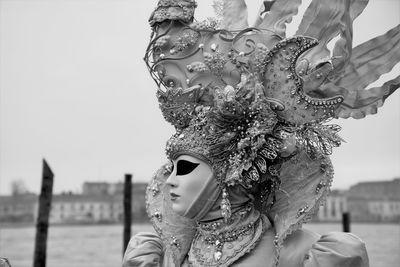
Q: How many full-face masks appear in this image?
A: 1